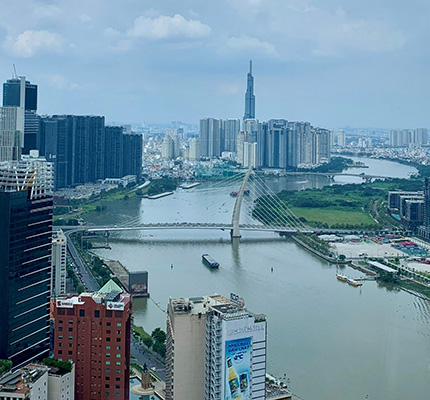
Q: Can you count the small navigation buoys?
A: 2